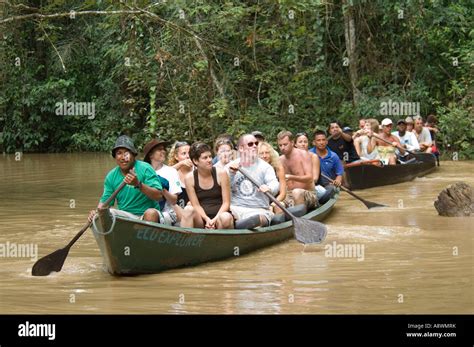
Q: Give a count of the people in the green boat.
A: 11